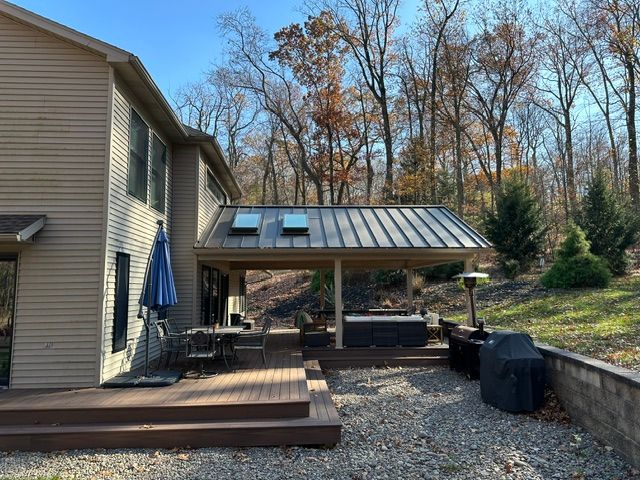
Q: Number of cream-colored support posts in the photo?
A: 4